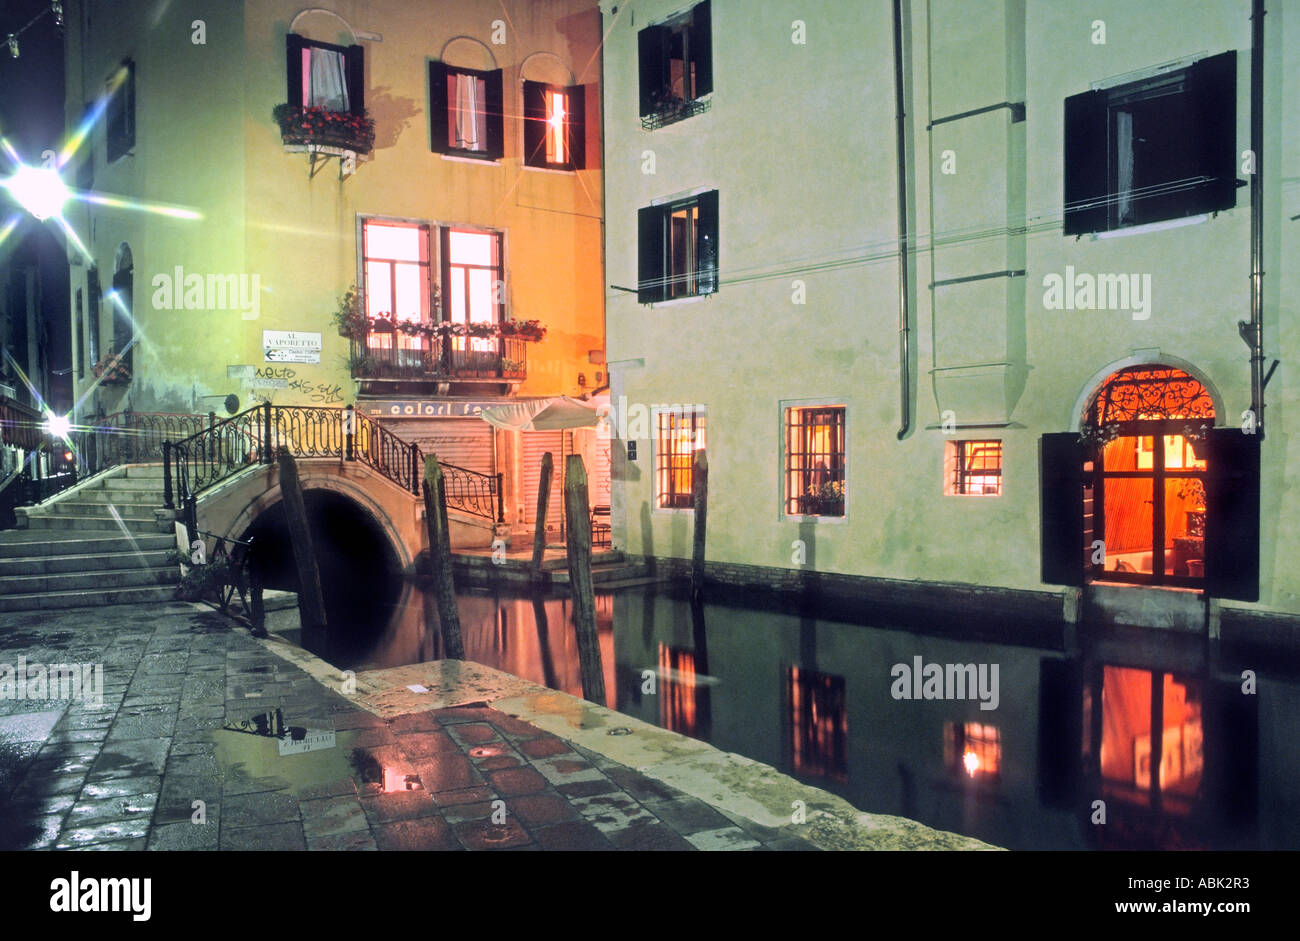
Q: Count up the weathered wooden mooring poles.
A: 5